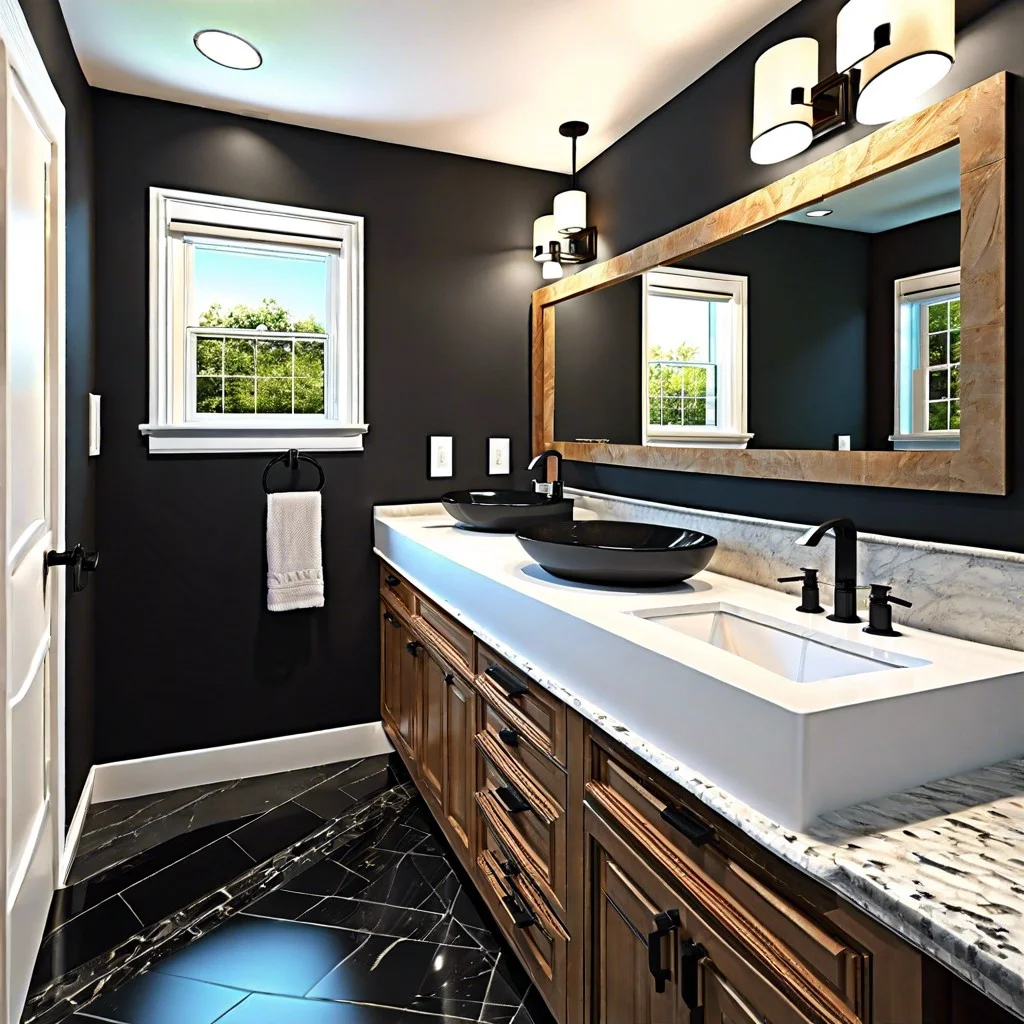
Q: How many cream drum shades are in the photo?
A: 4